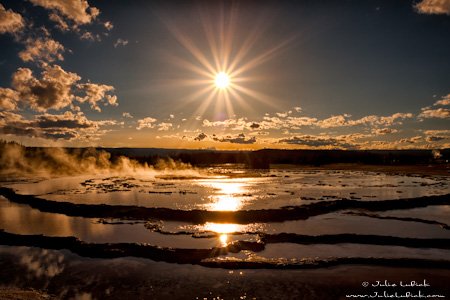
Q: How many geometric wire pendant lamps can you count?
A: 0